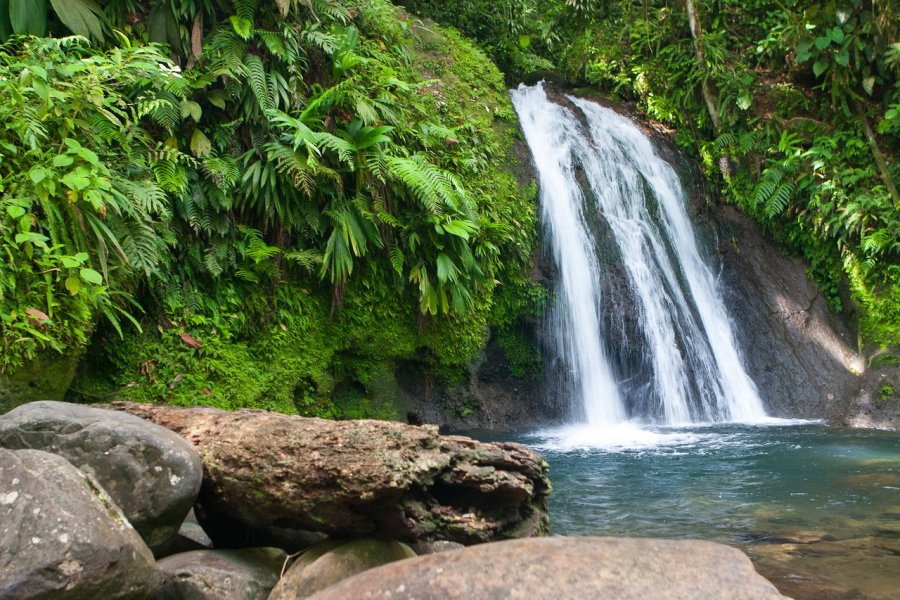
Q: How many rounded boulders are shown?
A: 5